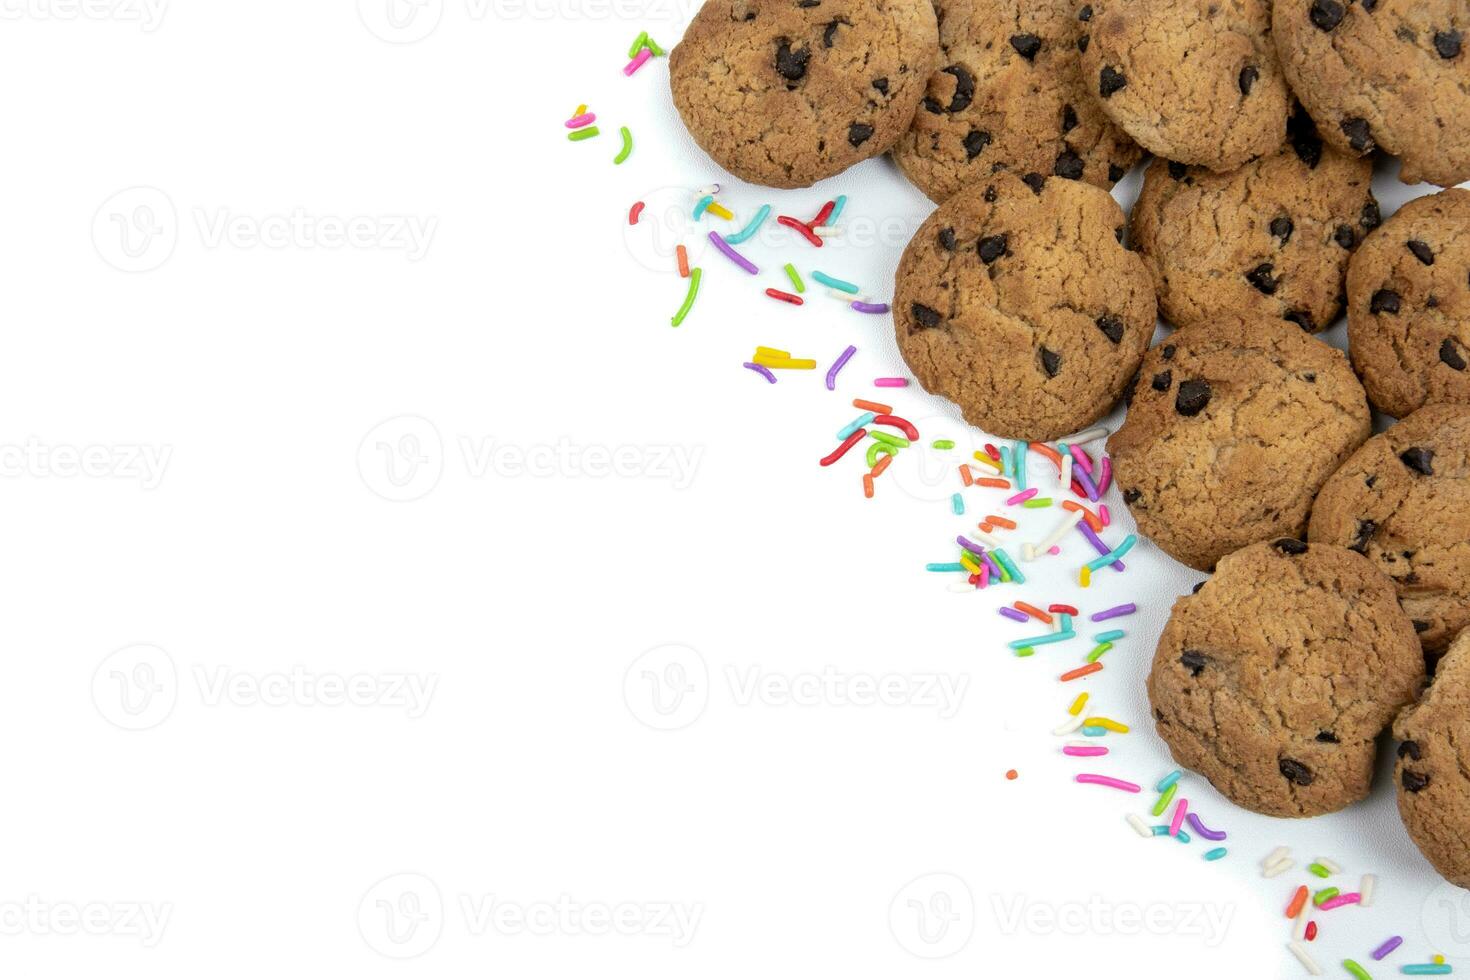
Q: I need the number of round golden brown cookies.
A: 11